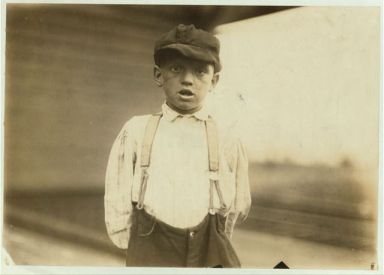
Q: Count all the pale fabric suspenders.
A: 2